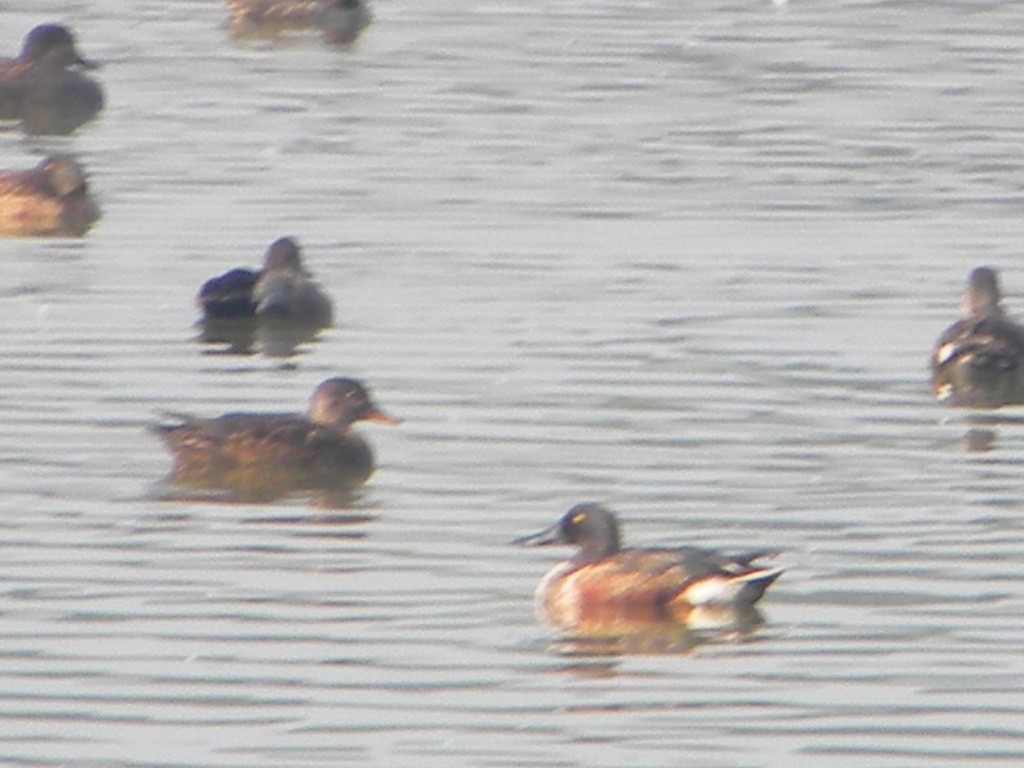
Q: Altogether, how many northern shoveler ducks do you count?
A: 1